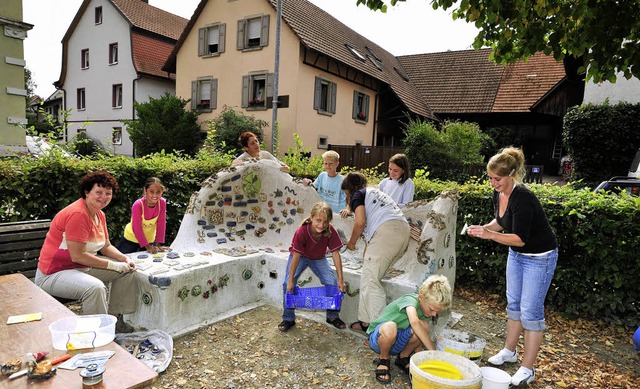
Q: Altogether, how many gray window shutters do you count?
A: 12